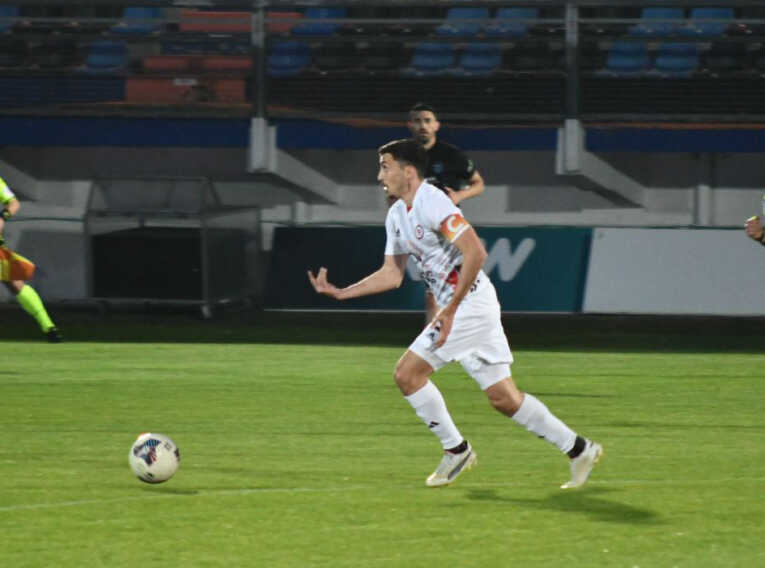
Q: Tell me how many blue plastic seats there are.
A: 13